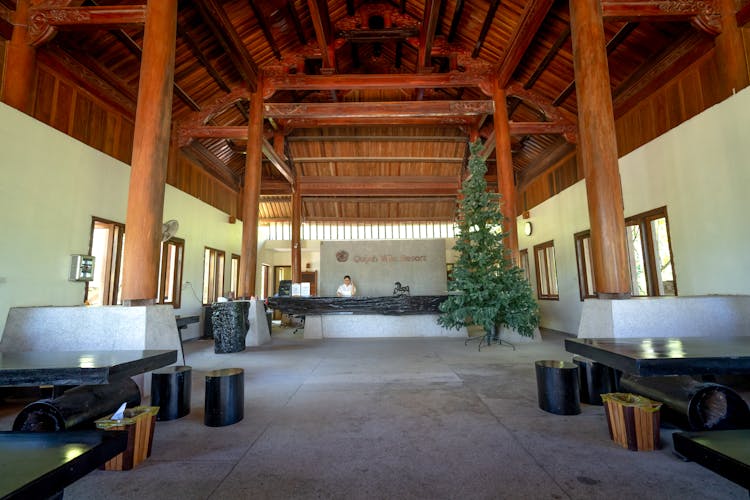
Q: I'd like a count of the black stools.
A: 4